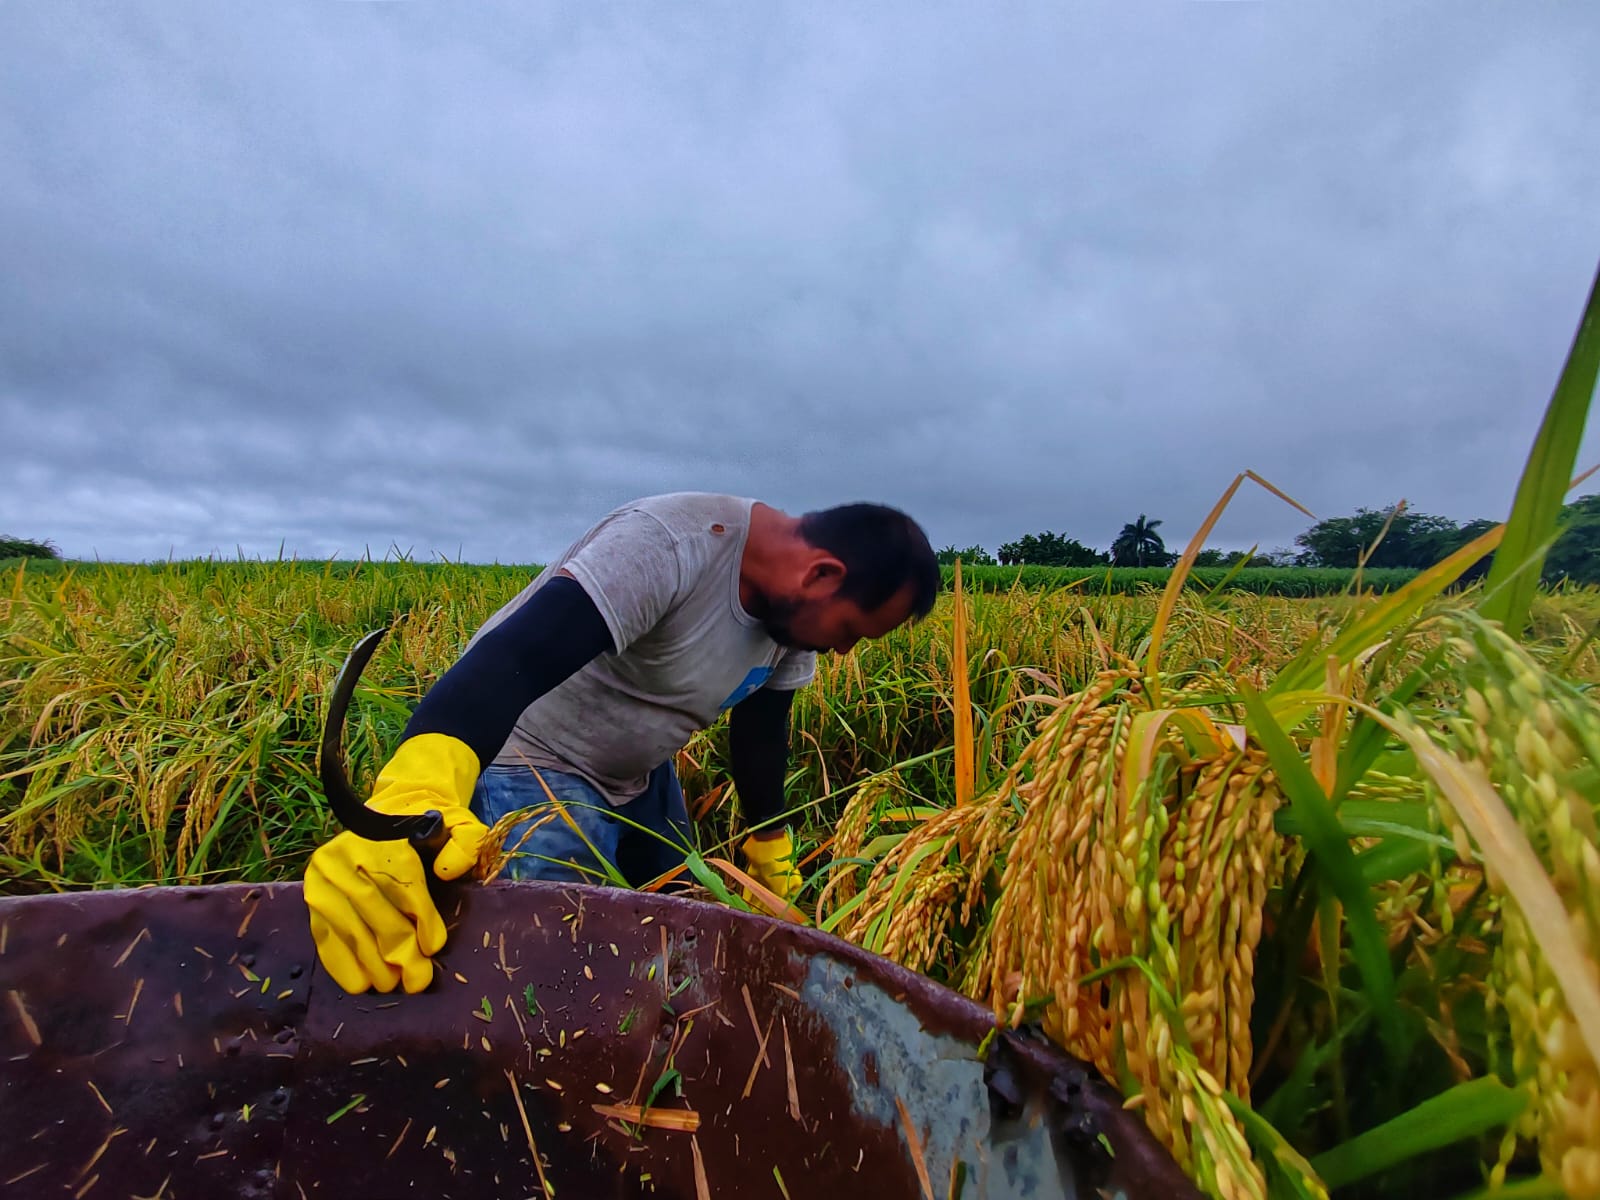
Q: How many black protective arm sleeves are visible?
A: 2